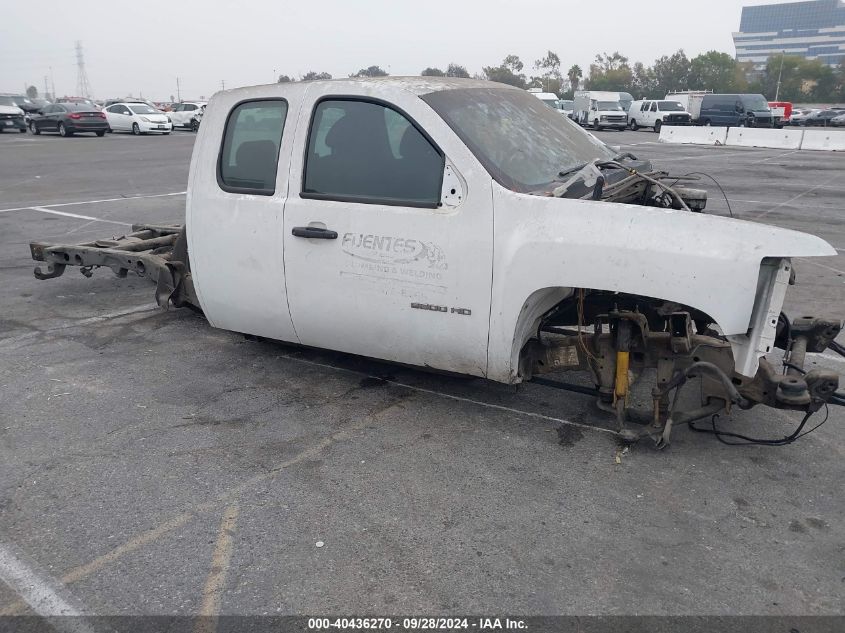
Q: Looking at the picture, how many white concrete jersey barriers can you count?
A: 3